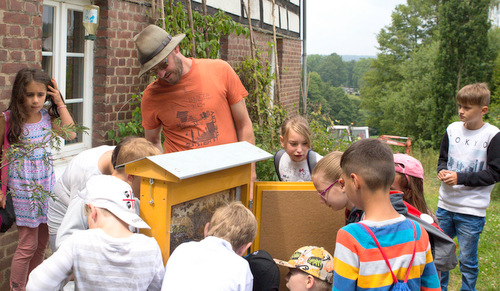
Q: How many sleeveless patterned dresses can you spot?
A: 1